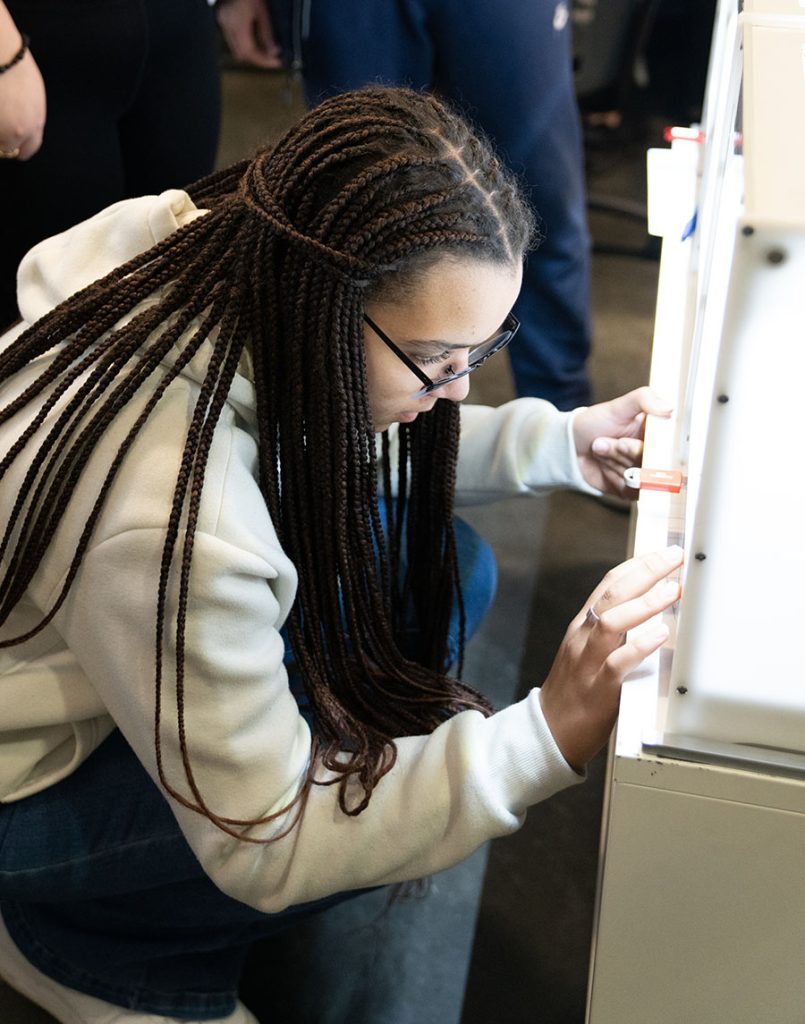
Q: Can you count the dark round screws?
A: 5